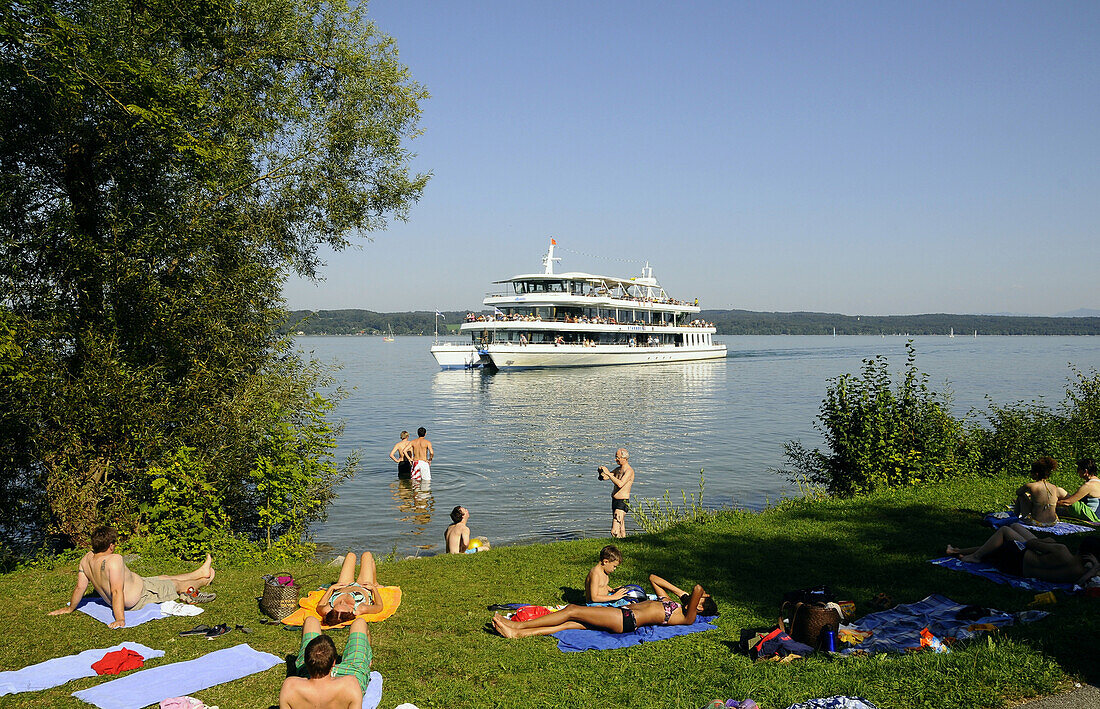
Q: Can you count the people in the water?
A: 2